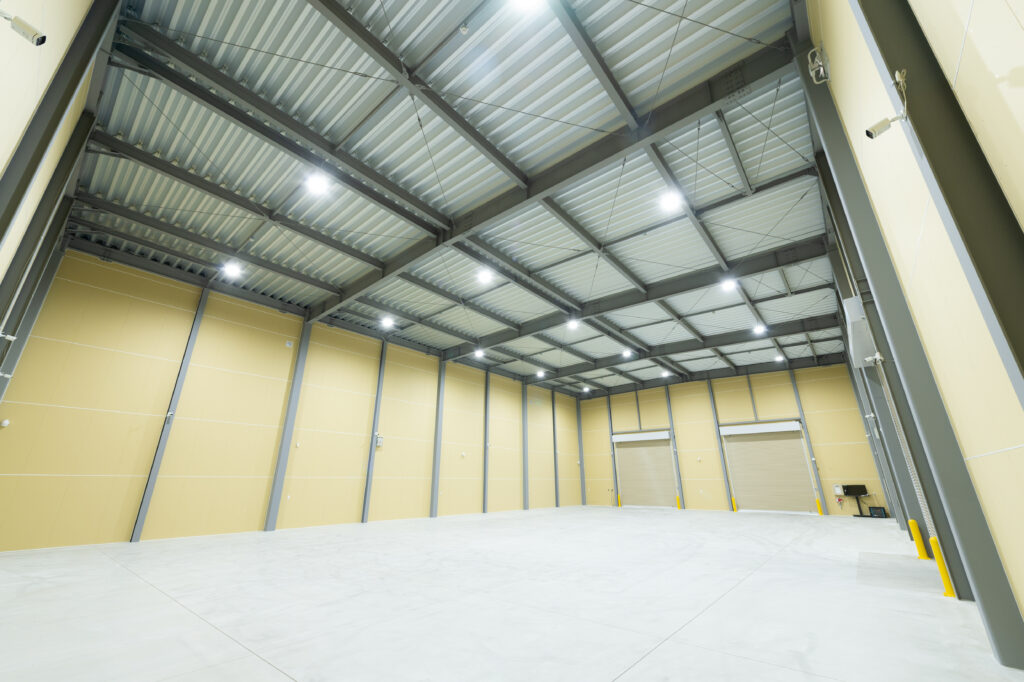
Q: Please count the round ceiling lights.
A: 15